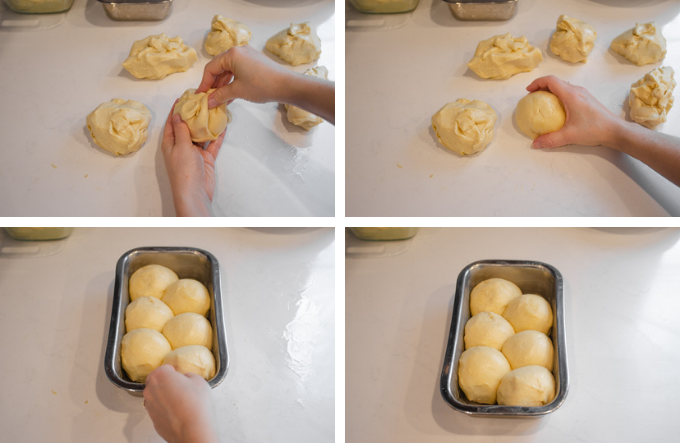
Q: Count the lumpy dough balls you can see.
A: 11